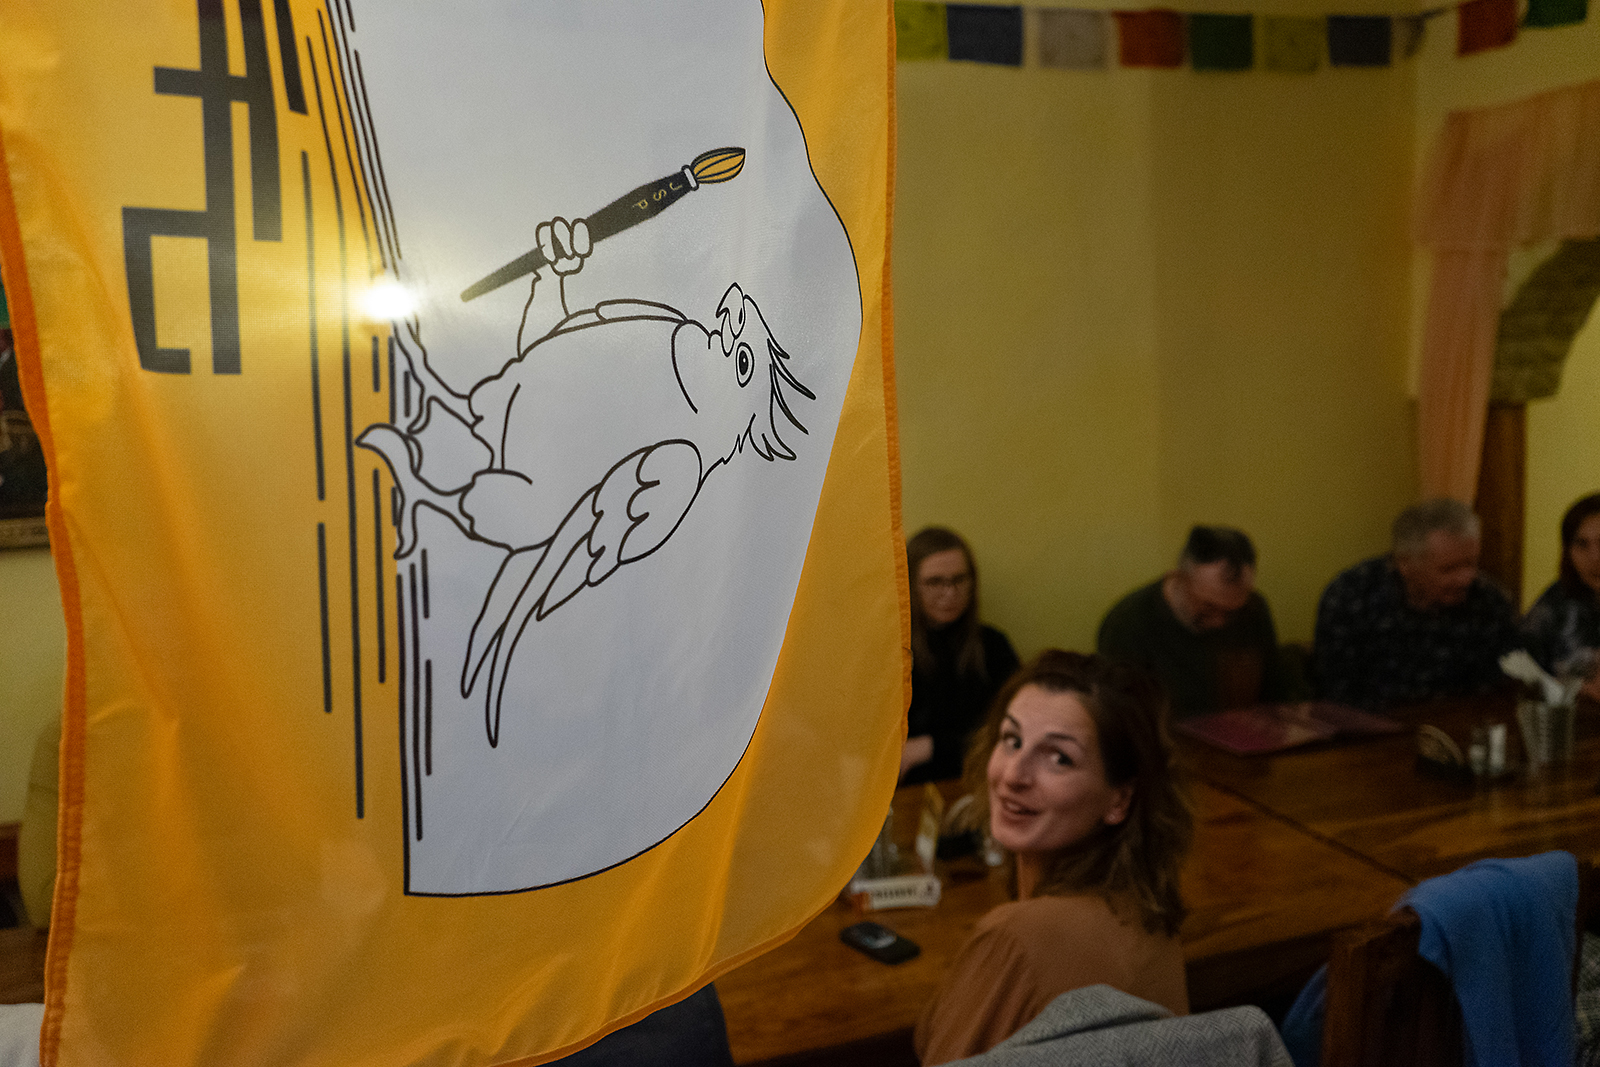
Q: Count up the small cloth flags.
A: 10